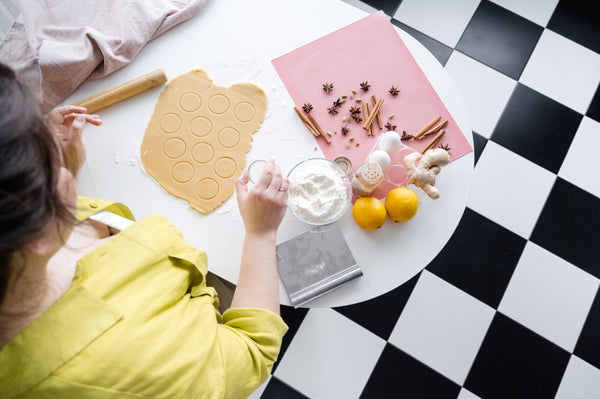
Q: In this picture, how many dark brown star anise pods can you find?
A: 12